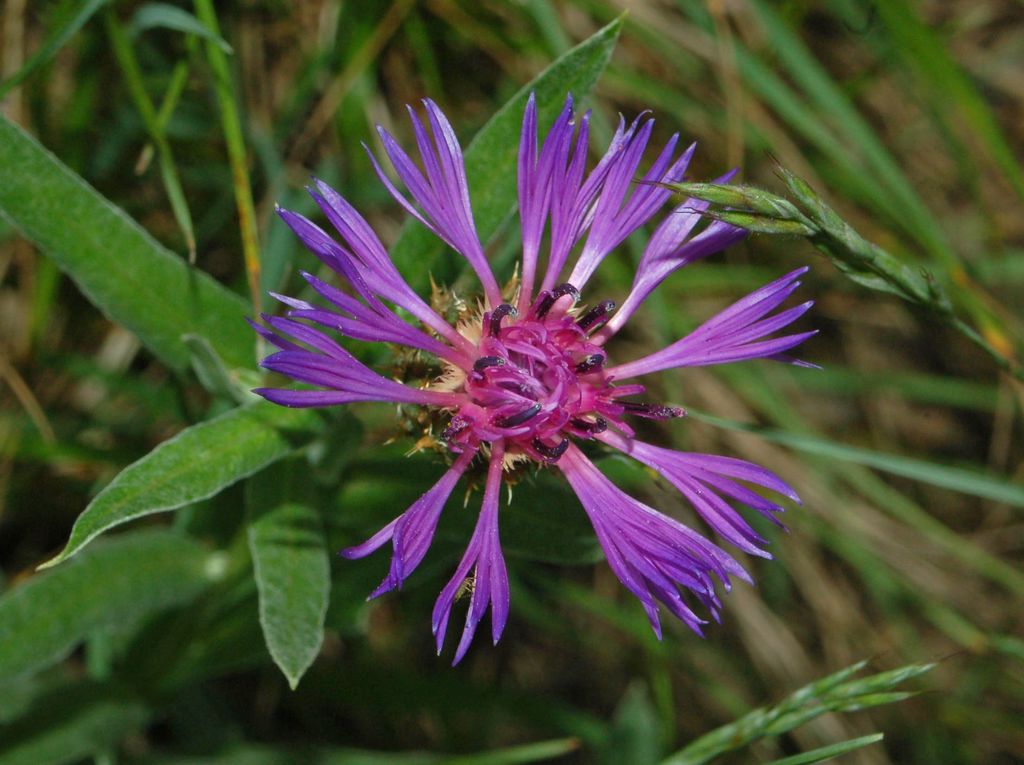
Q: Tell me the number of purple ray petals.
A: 13